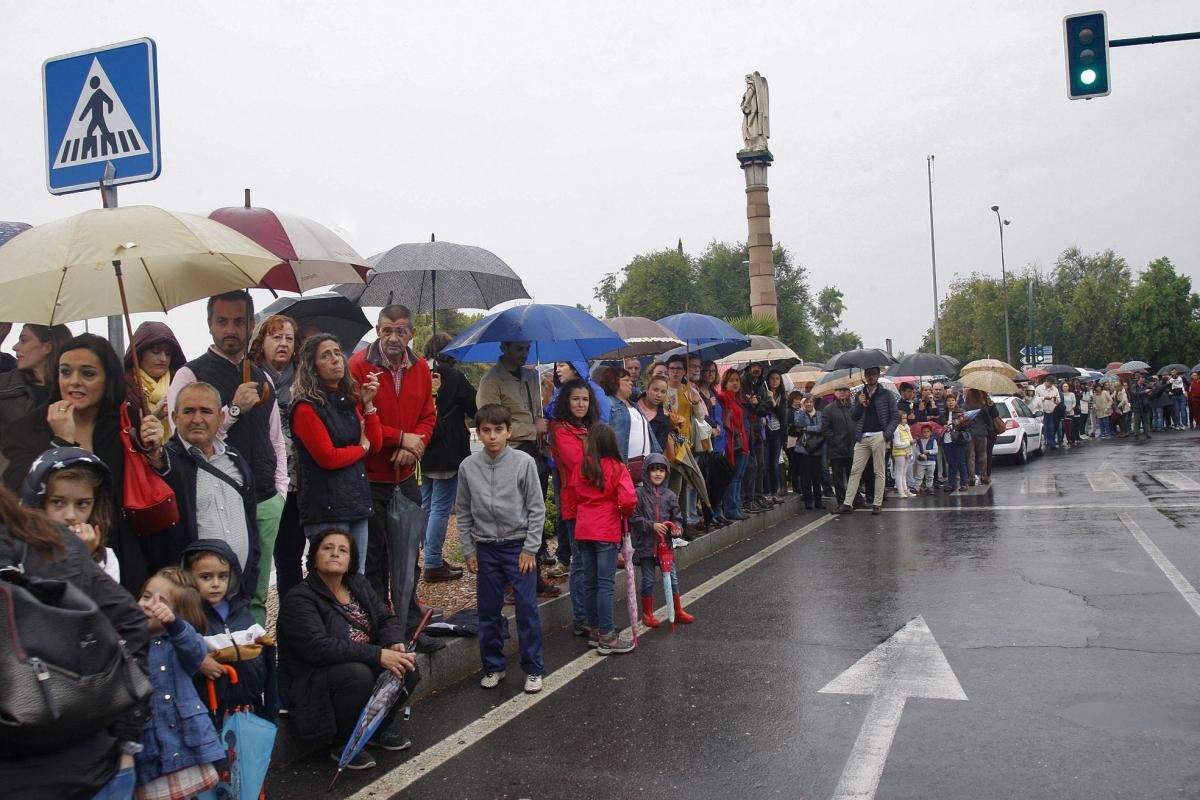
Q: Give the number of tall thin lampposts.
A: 2